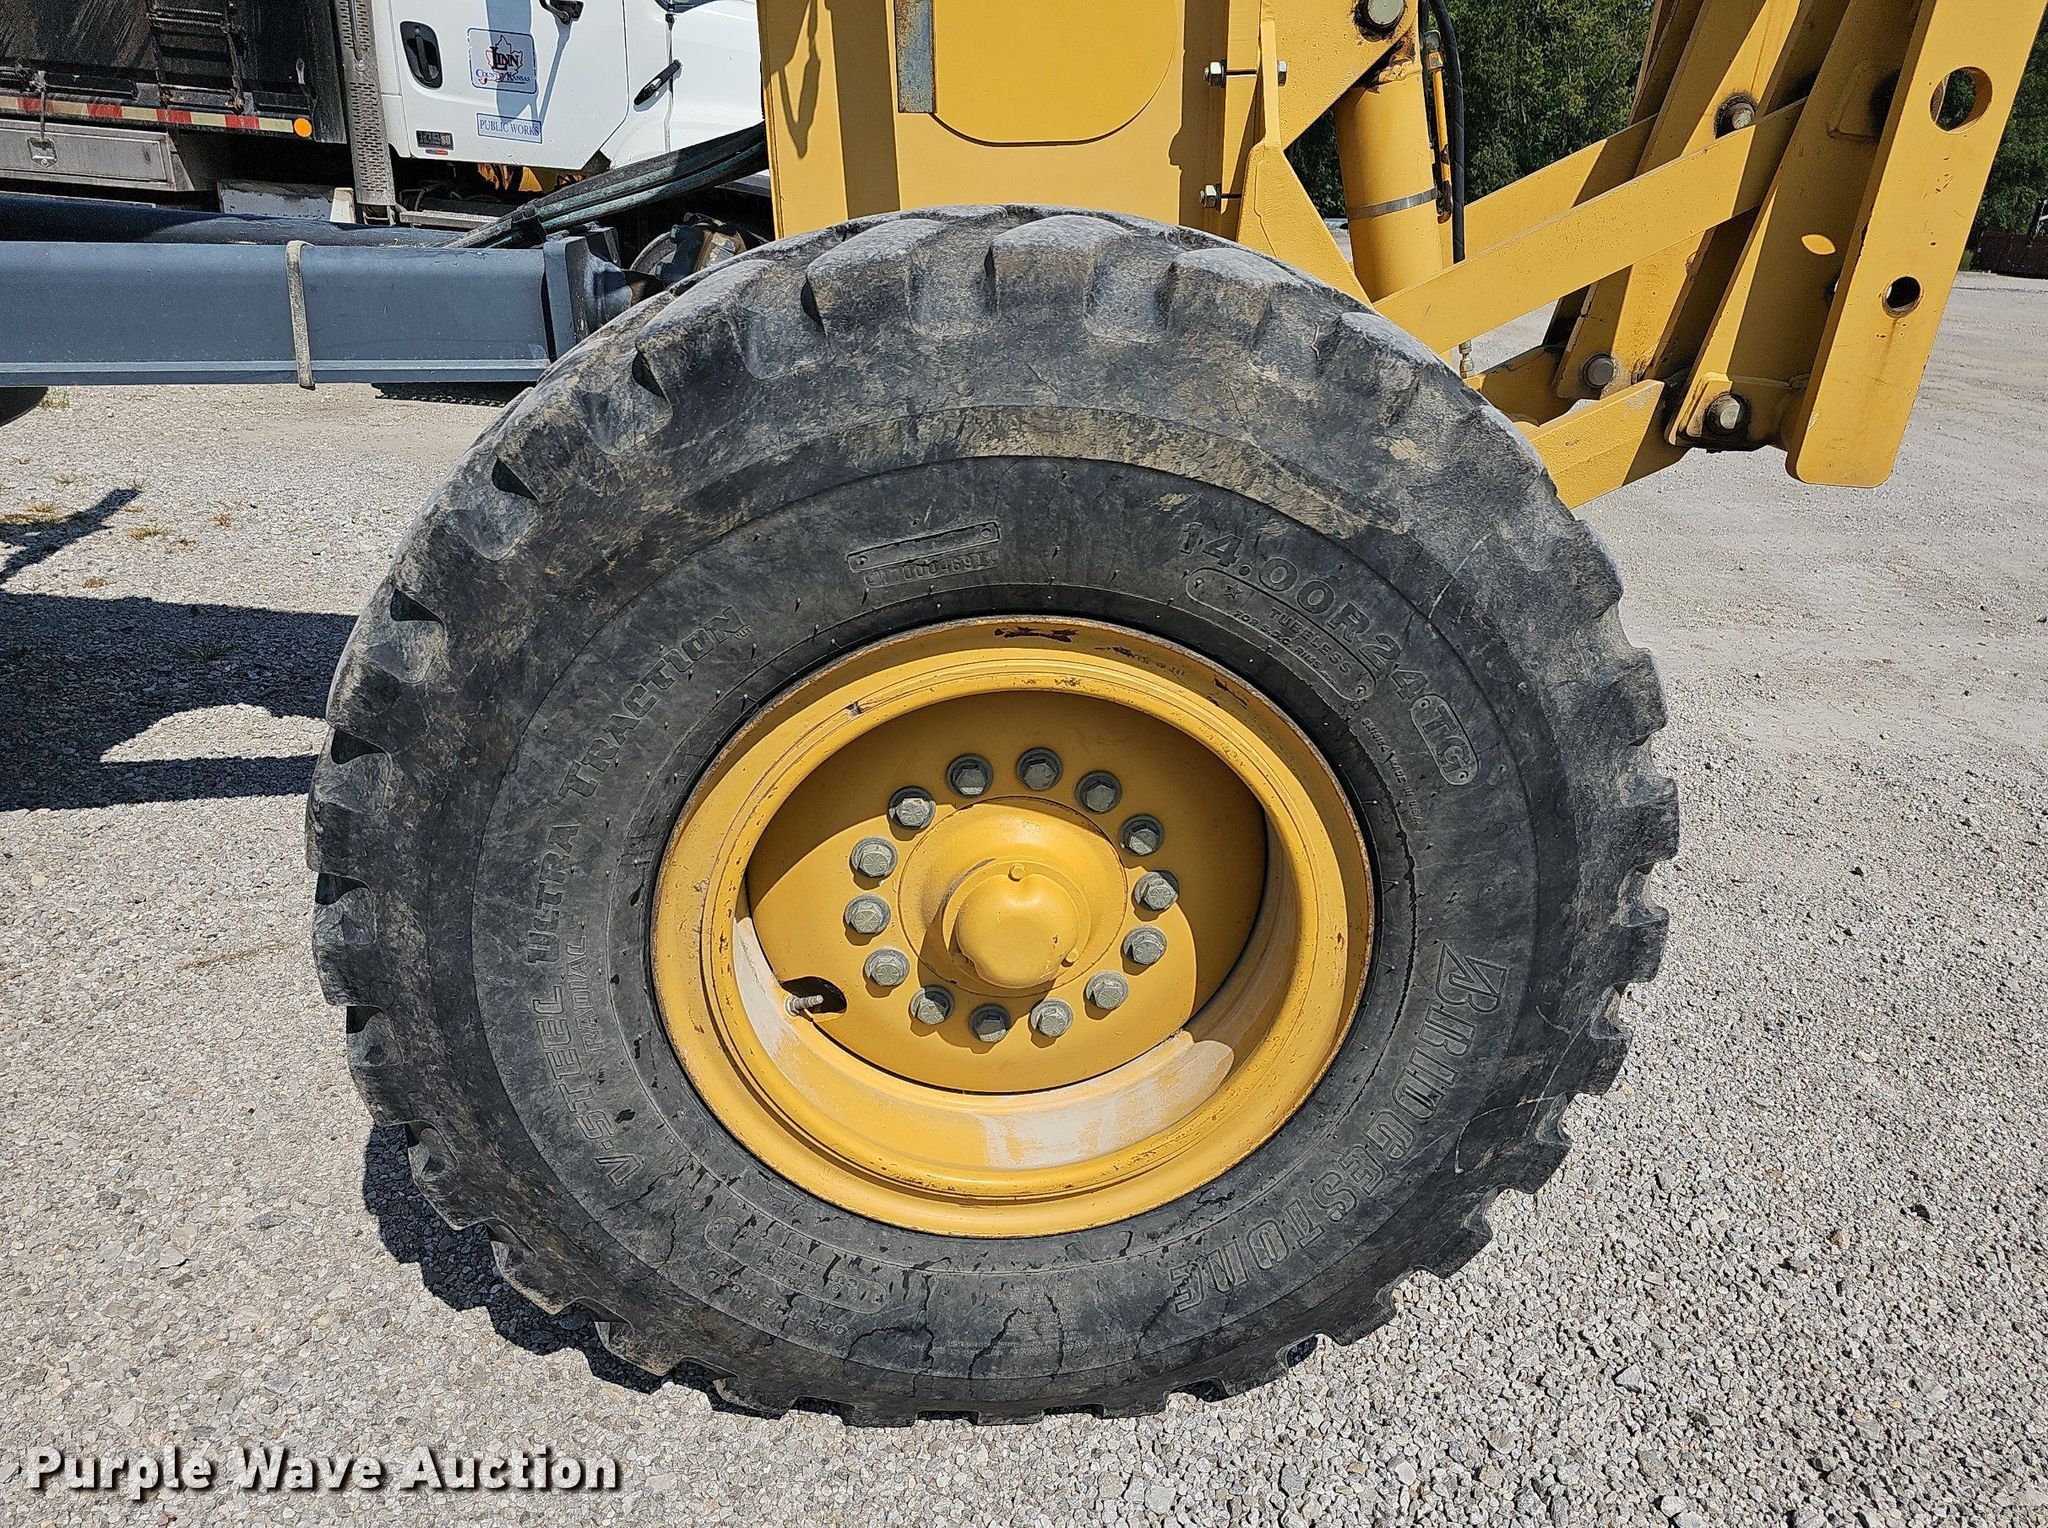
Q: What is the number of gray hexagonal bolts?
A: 14